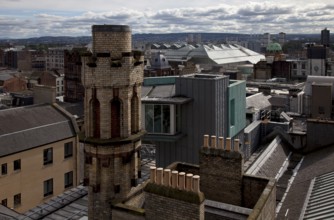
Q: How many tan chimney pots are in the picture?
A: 12